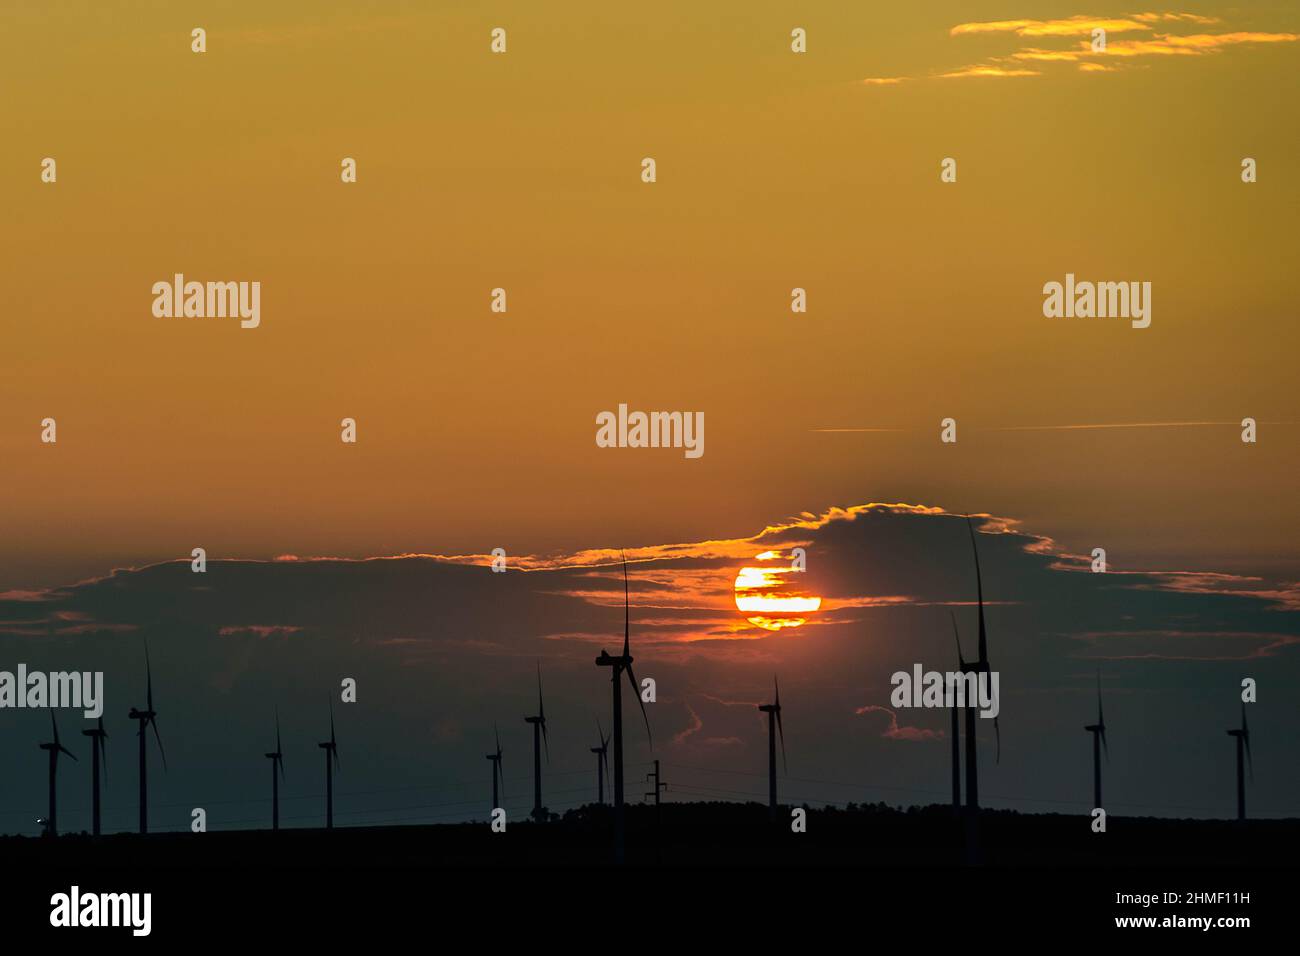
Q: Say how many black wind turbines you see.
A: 14